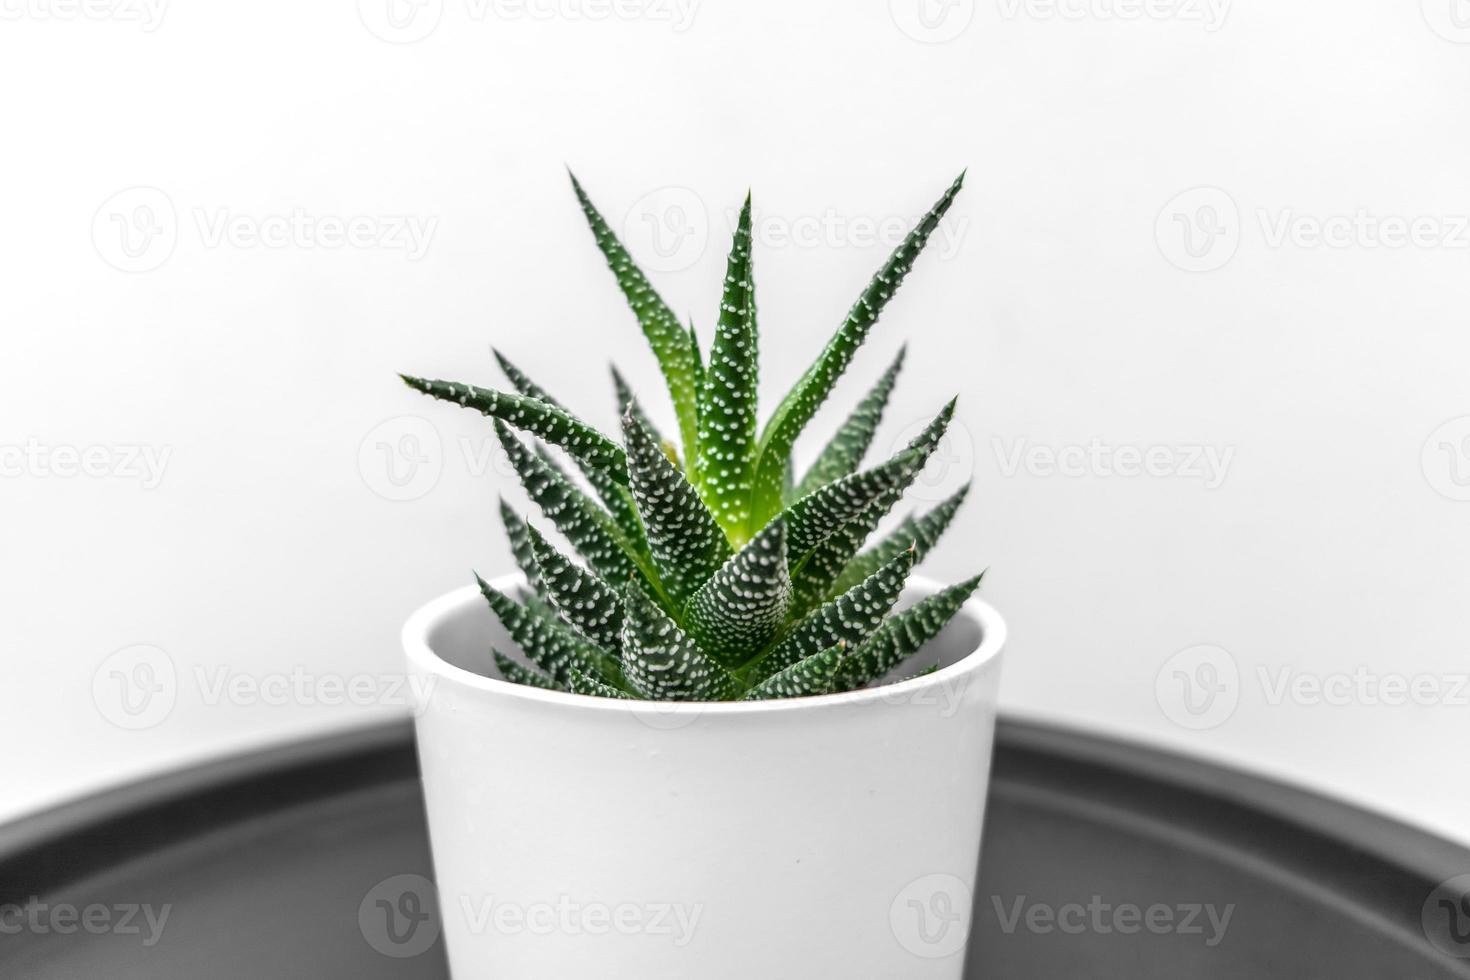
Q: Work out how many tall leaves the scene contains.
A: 3